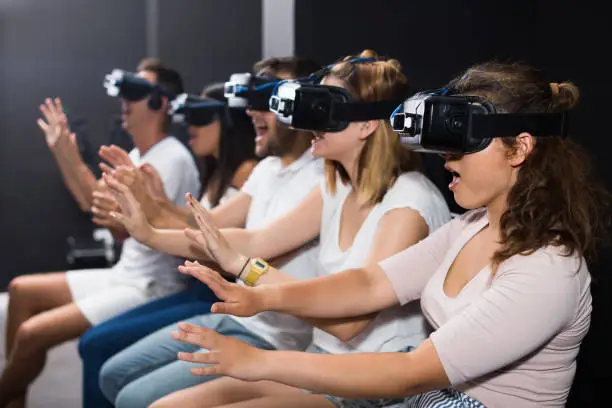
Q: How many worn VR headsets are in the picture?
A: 5